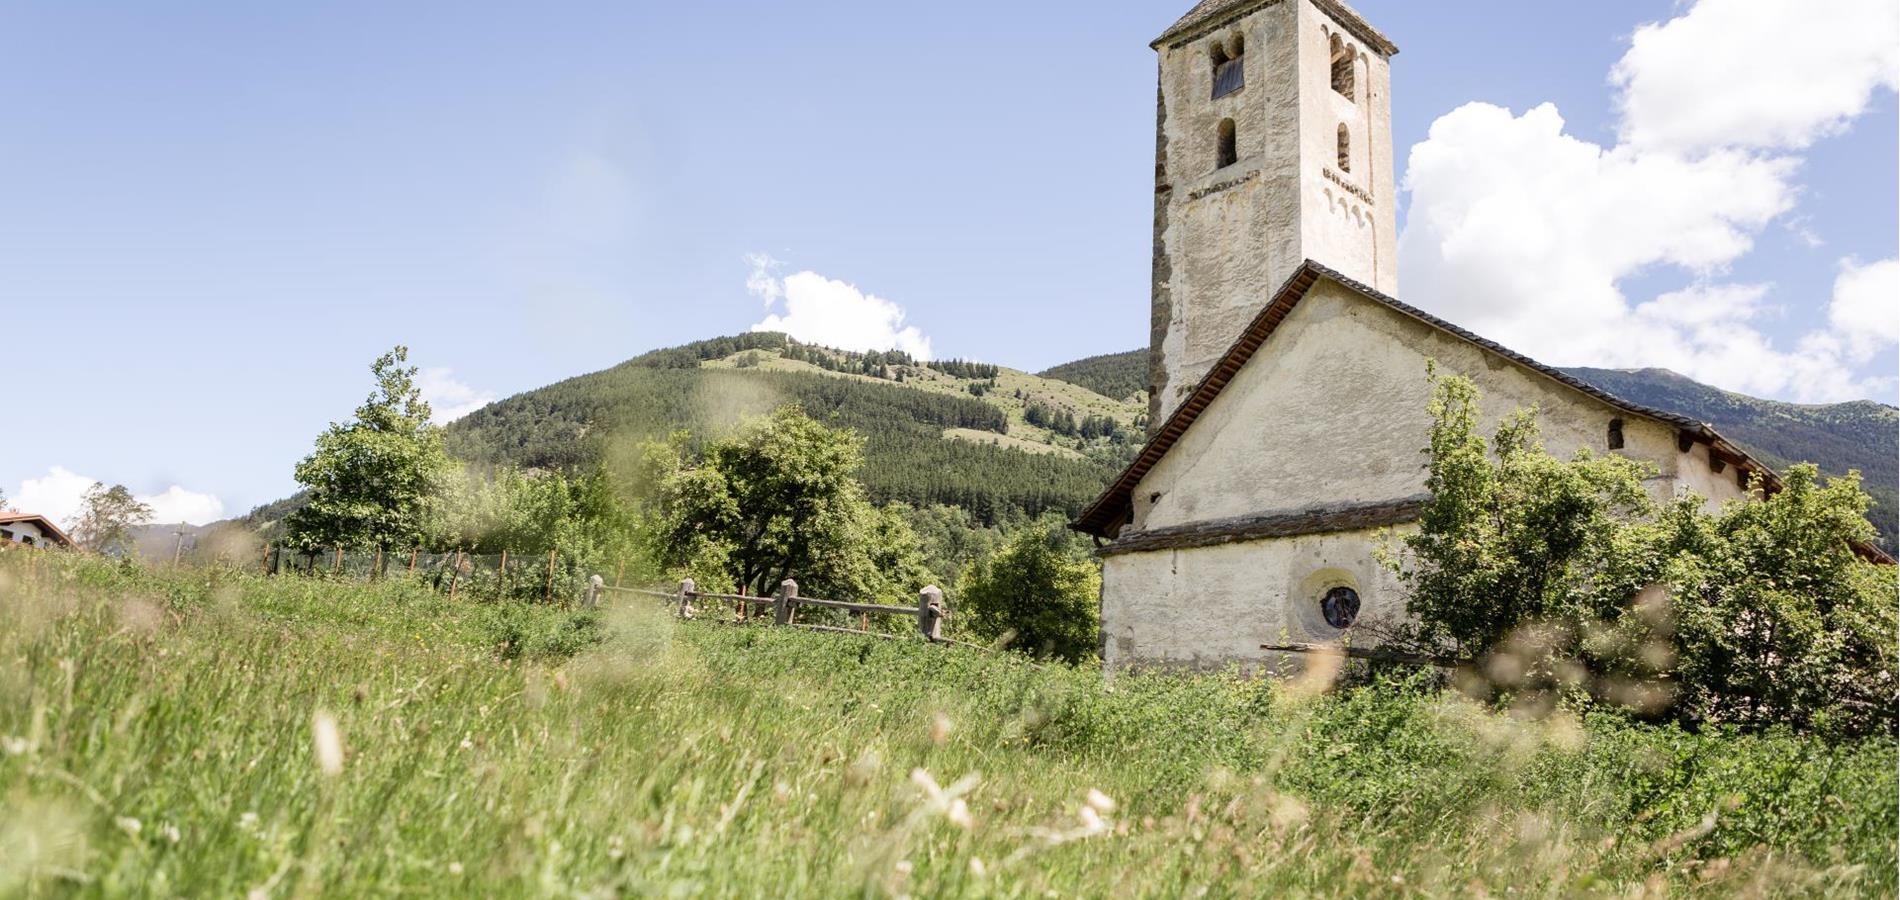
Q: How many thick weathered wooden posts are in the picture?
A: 4